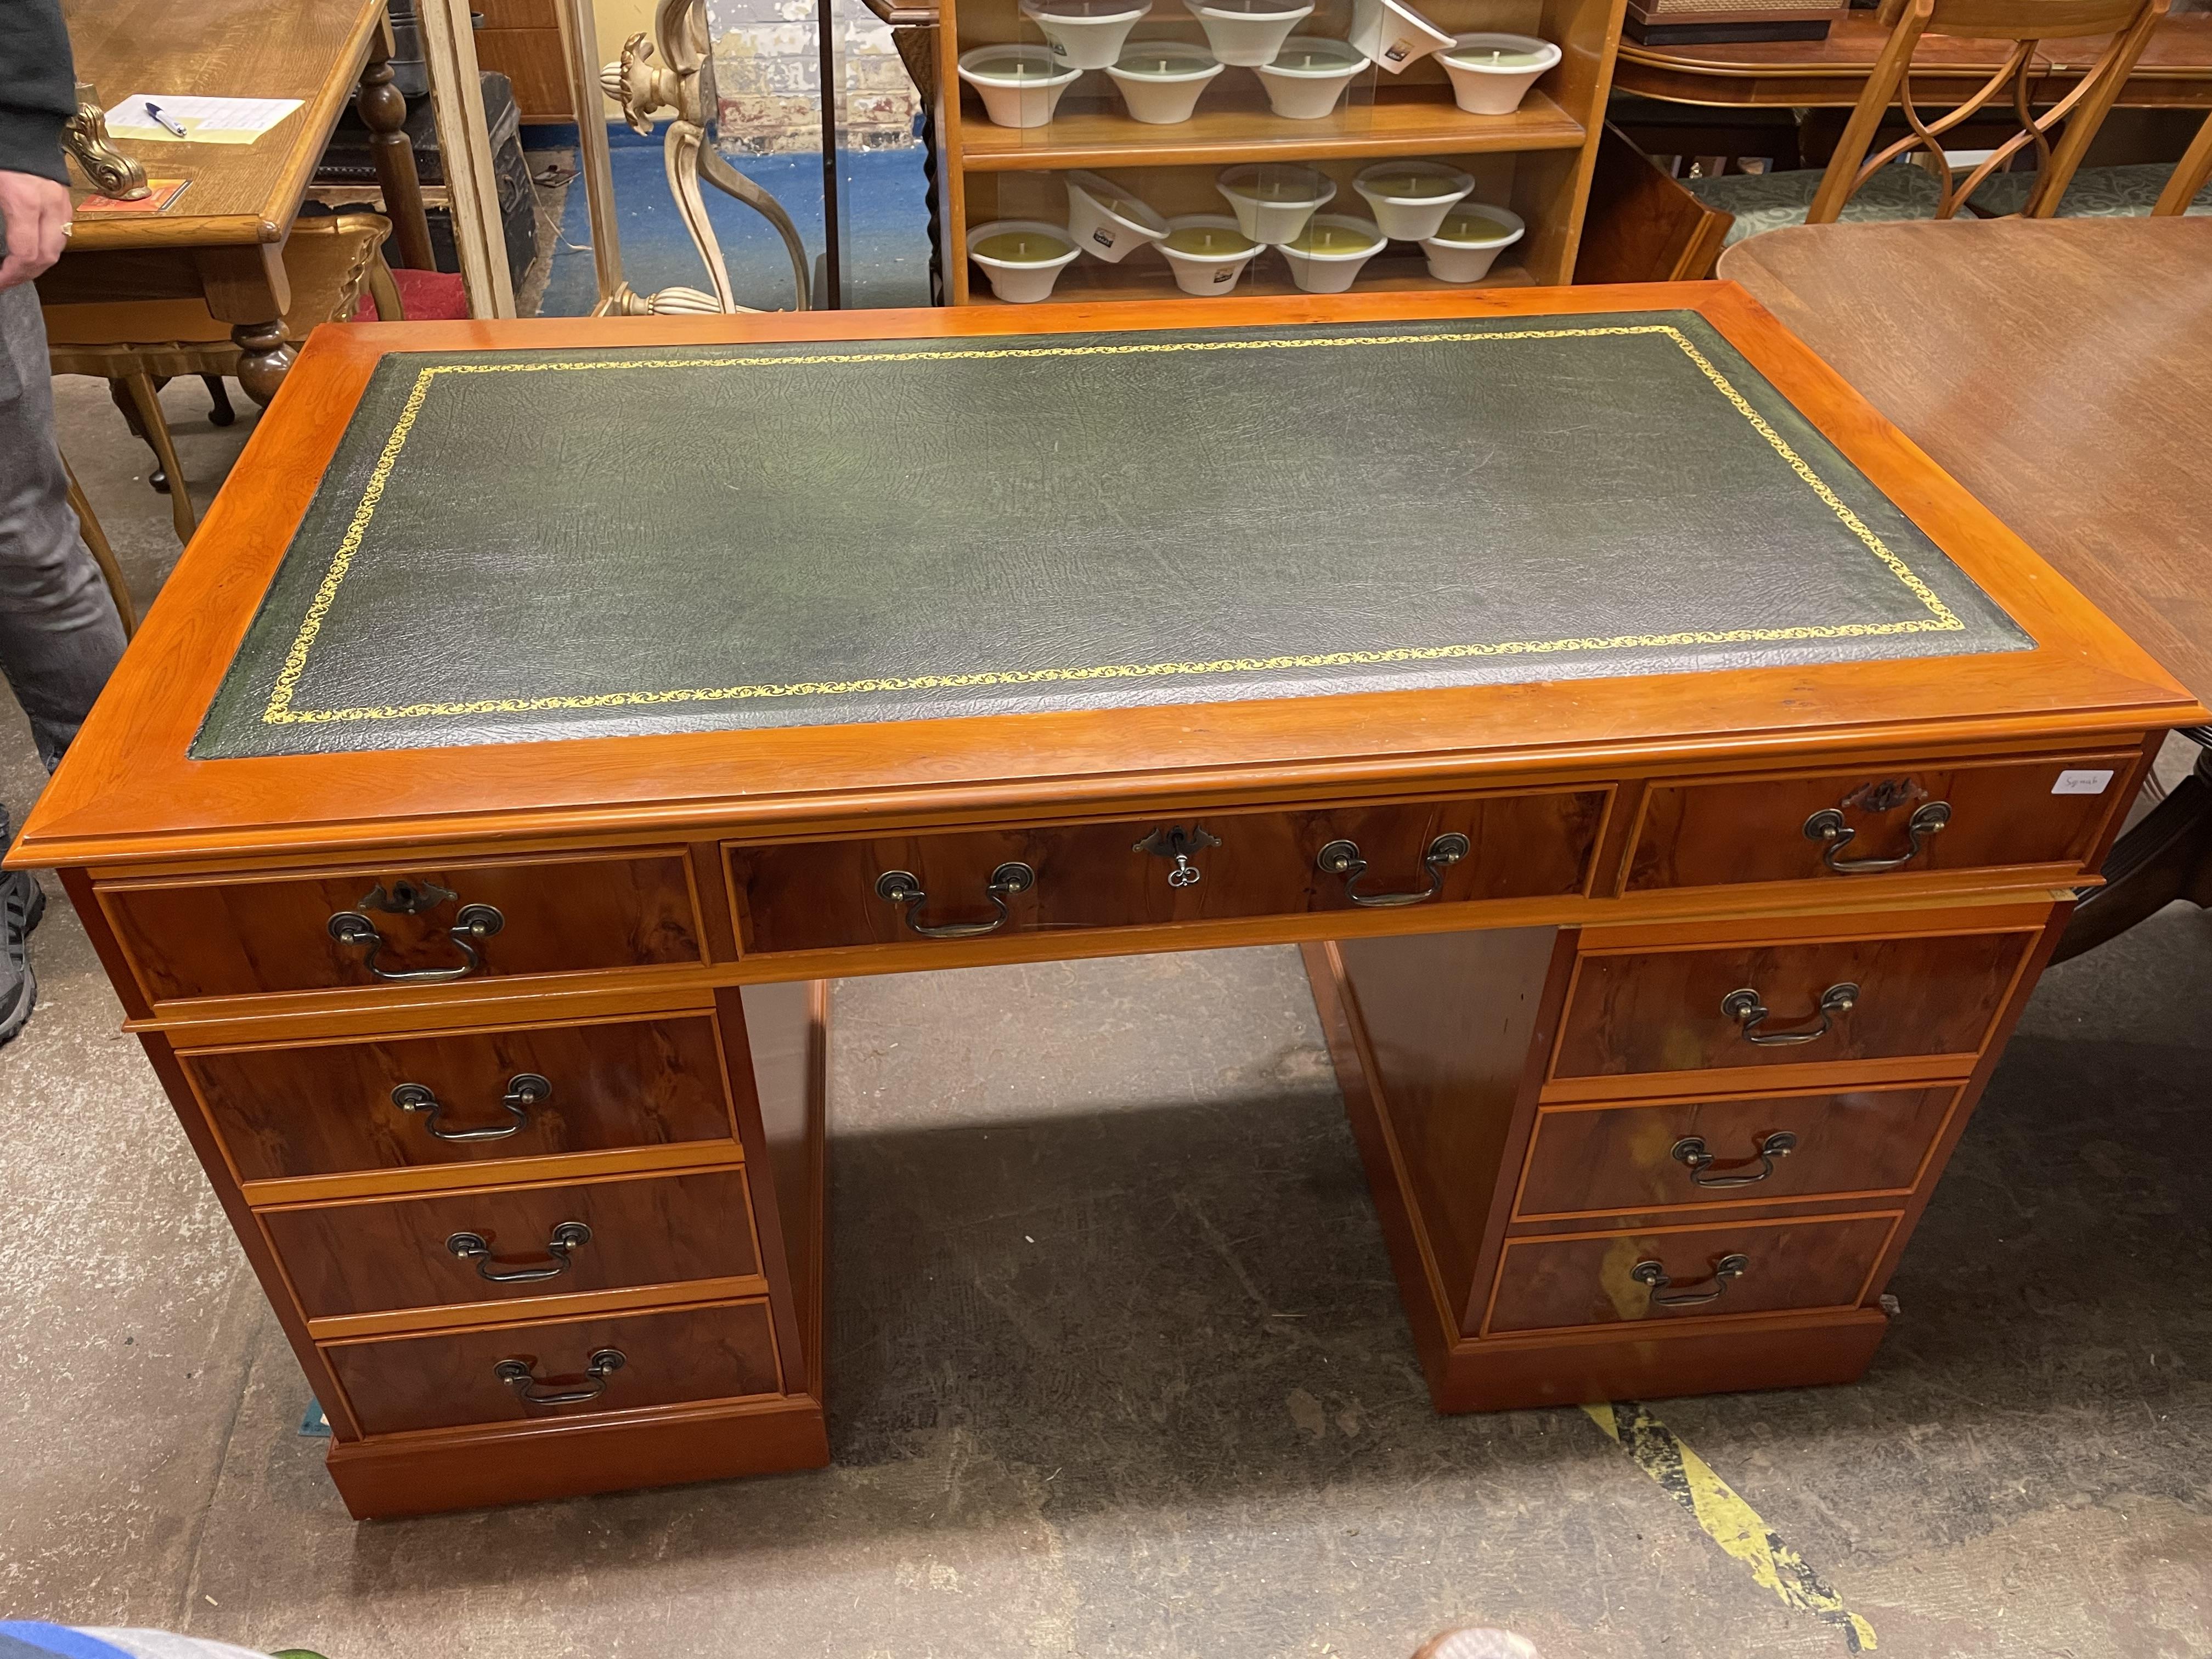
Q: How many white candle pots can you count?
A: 14